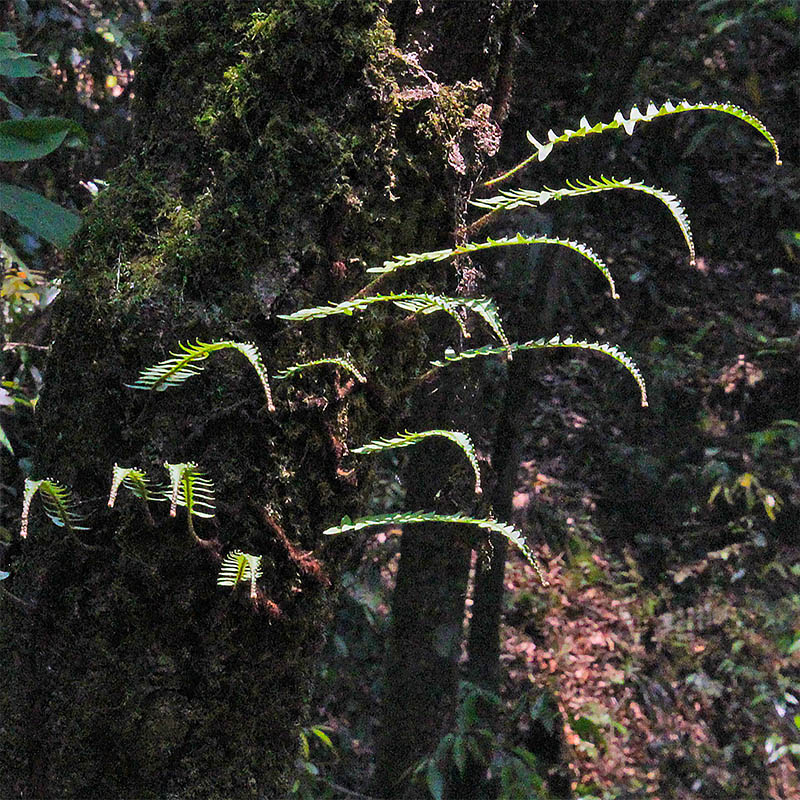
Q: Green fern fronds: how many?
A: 14